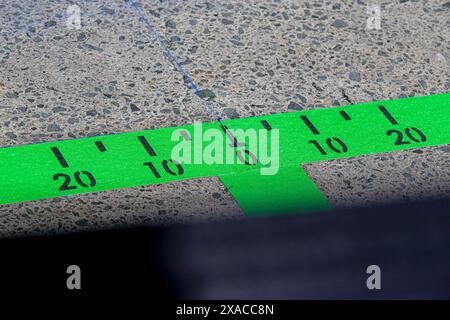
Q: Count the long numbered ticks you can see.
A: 5